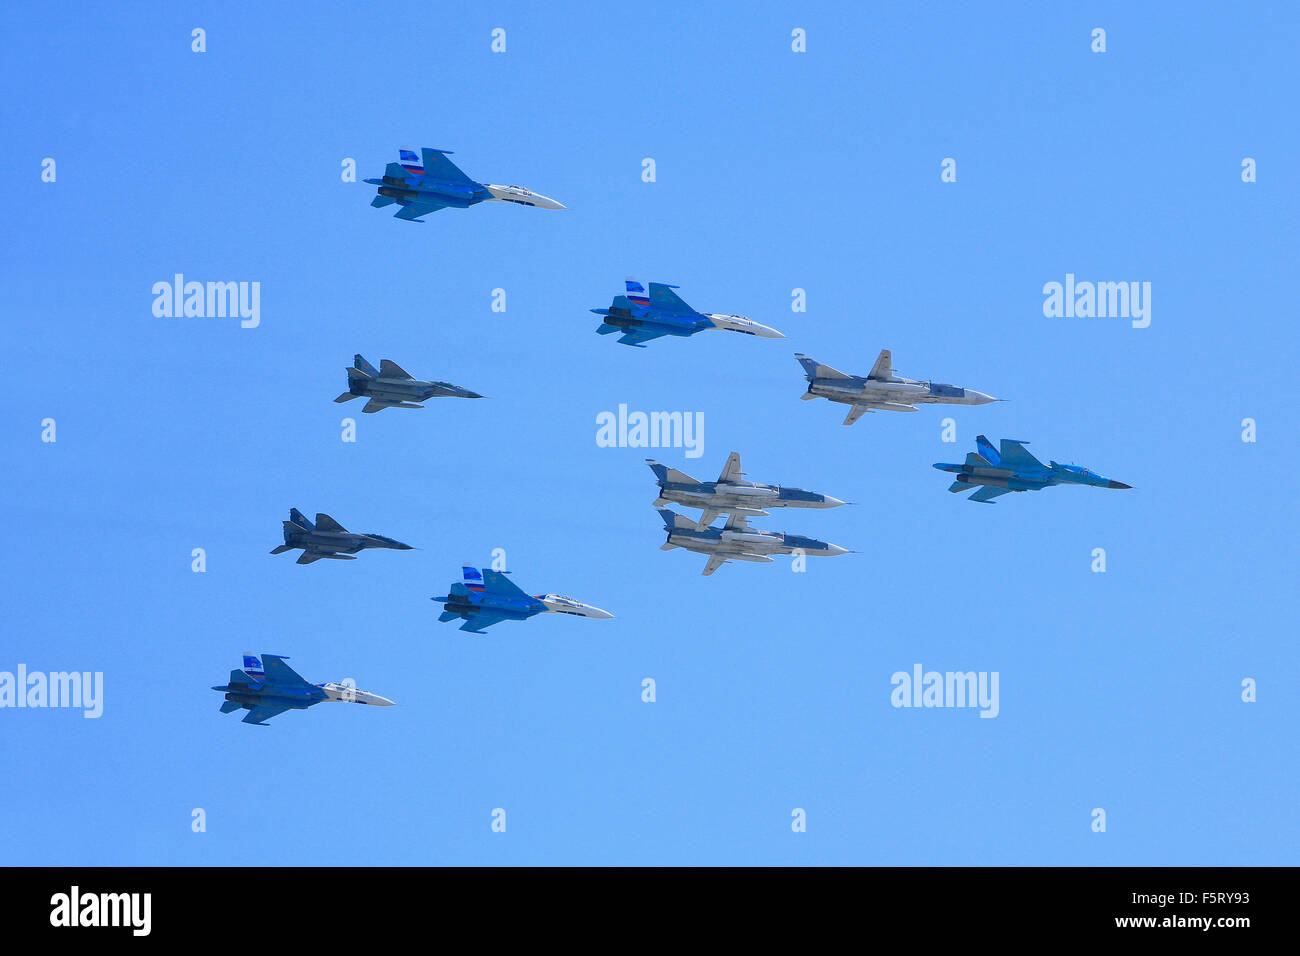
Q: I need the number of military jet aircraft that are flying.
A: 10